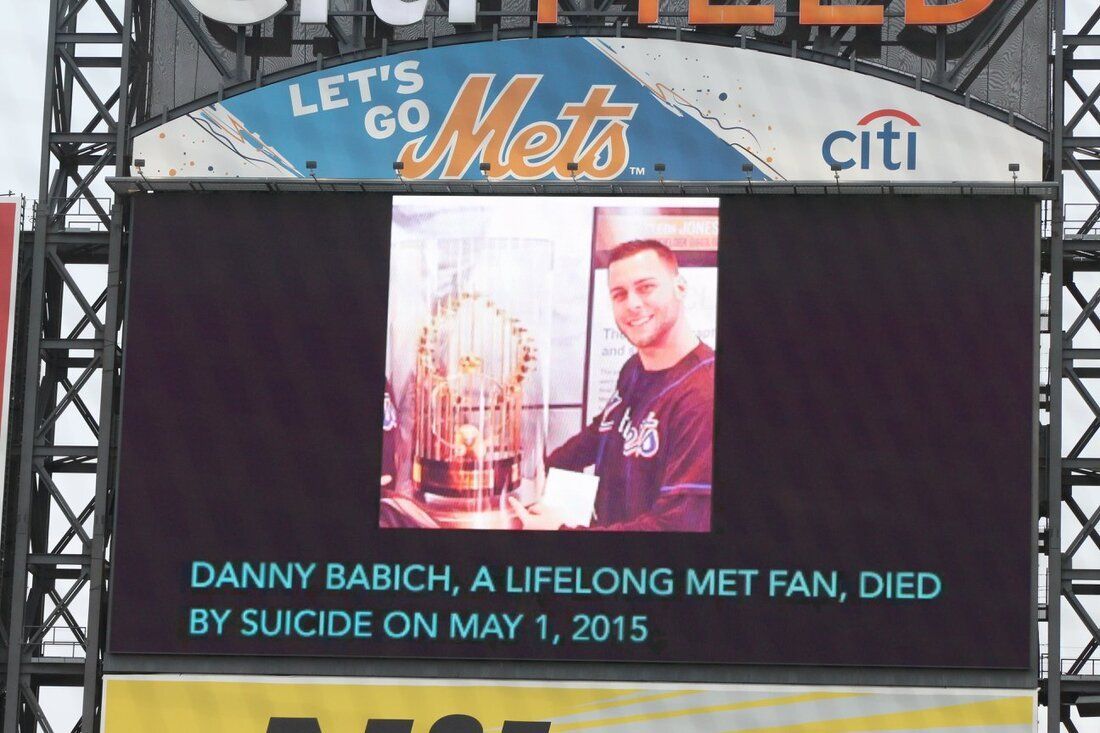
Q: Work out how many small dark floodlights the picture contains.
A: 9